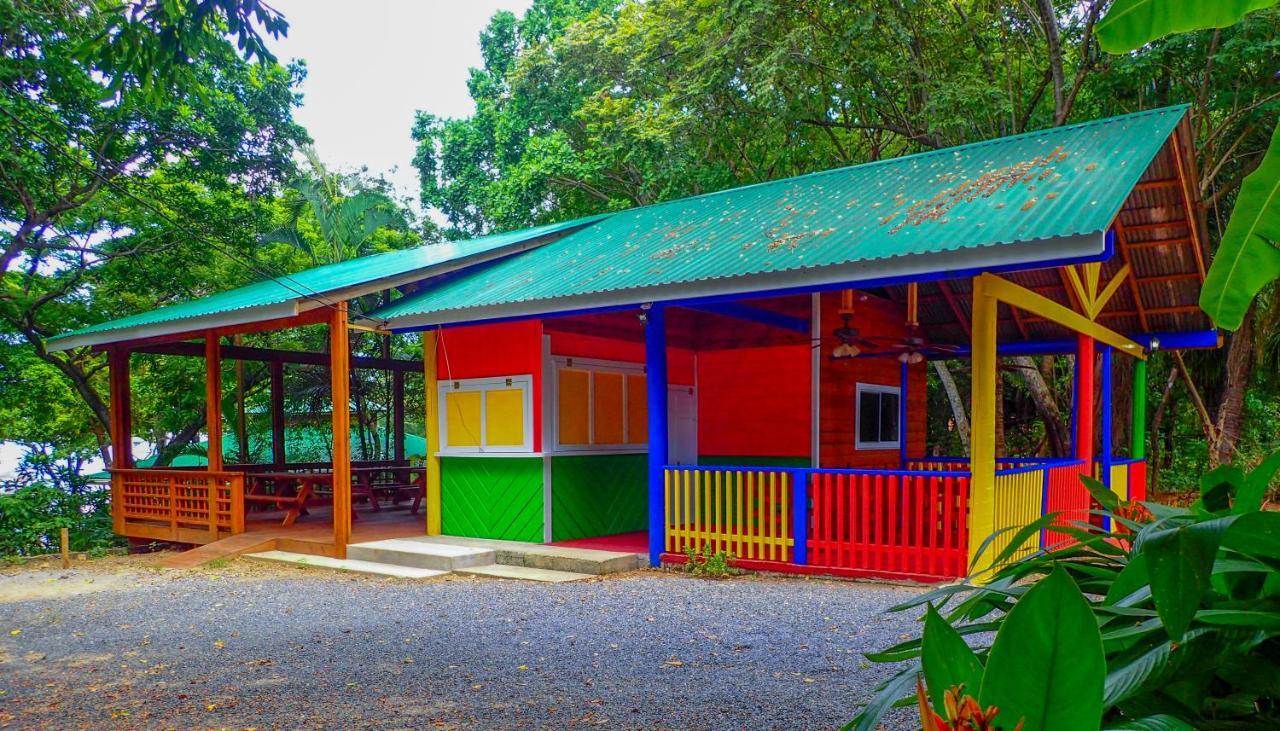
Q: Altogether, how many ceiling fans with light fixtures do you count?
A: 2